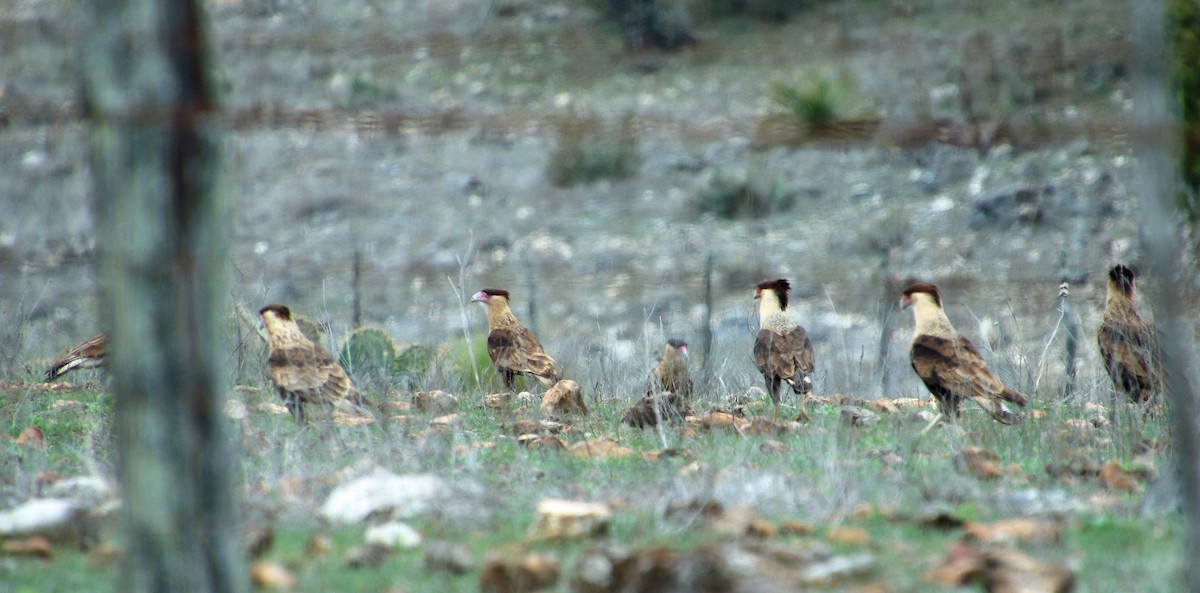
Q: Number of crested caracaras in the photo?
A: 7